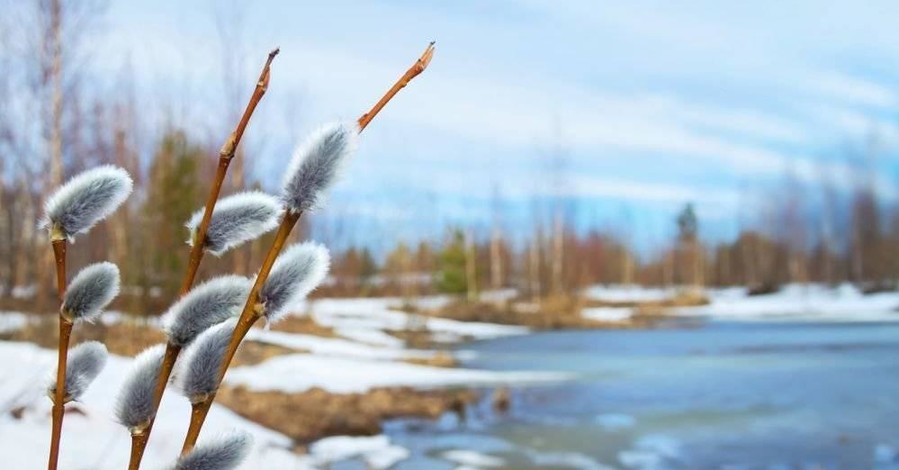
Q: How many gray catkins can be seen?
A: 10